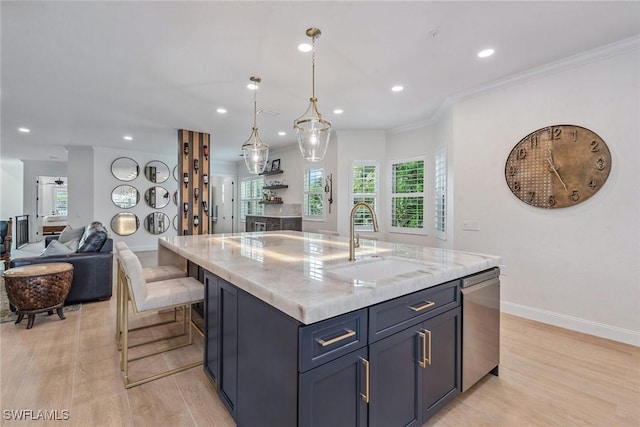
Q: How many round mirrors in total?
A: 9